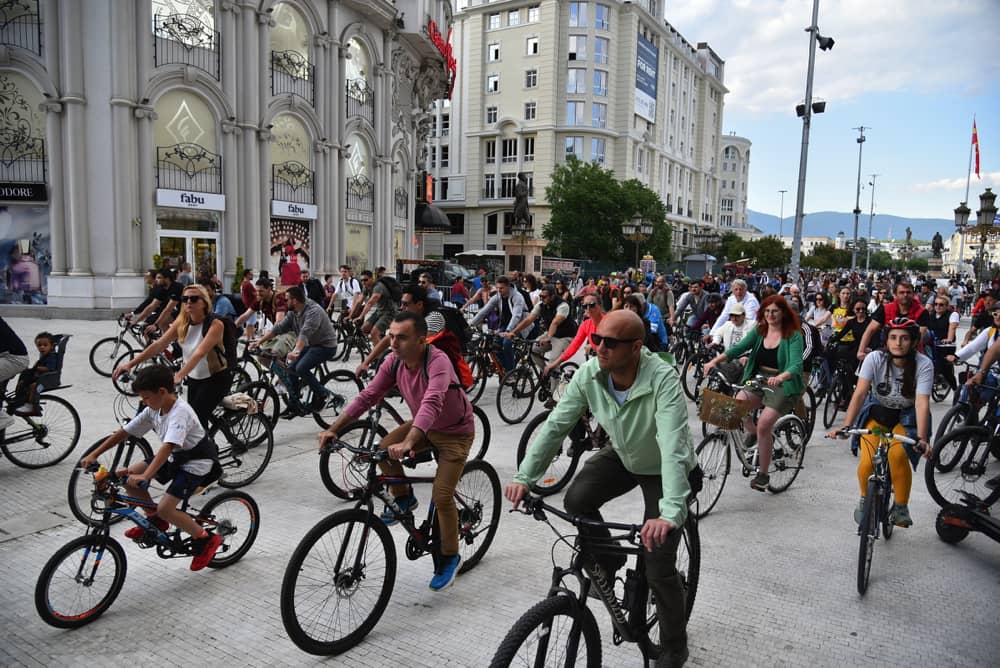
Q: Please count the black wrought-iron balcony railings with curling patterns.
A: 9